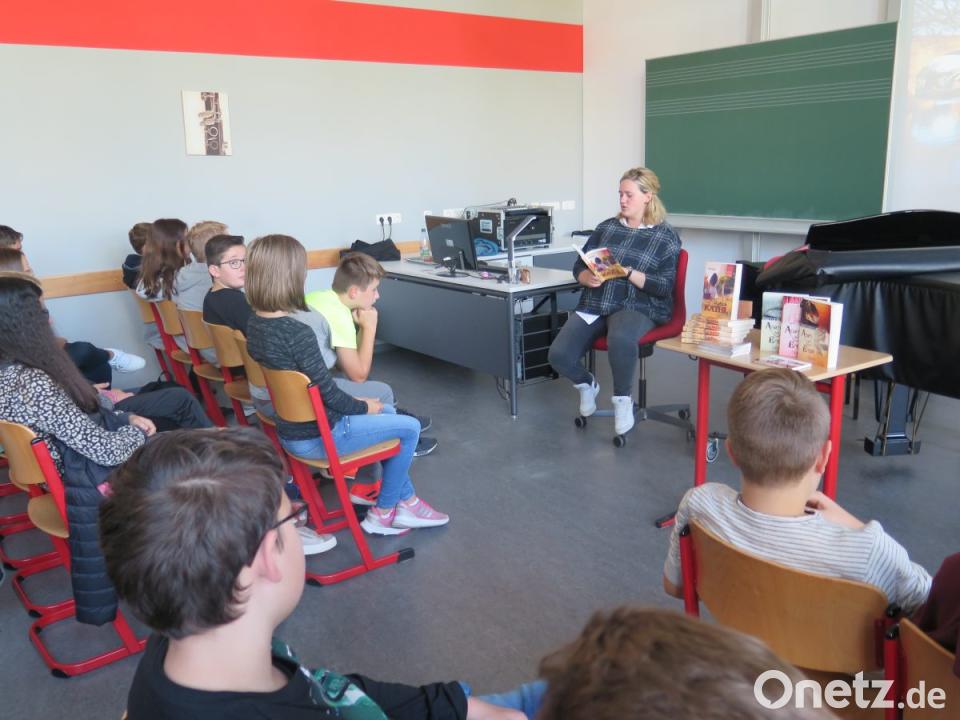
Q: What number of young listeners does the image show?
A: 13